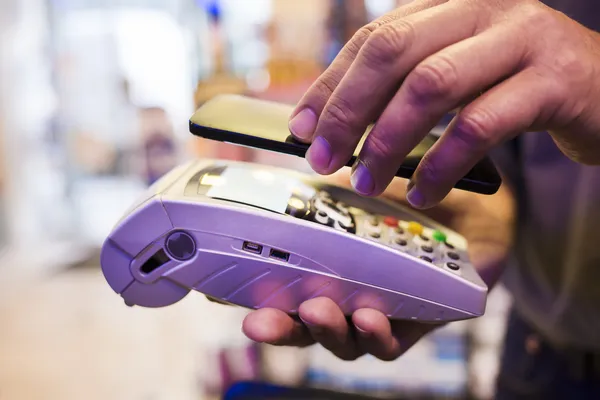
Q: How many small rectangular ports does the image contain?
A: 2